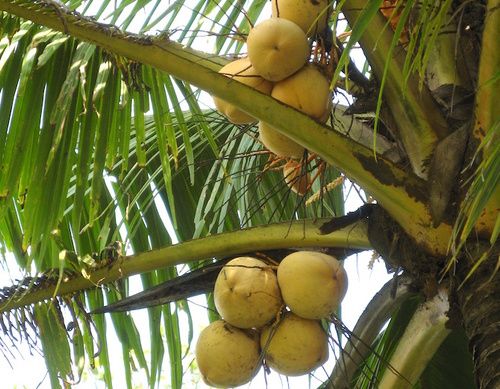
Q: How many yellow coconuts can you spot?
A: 9